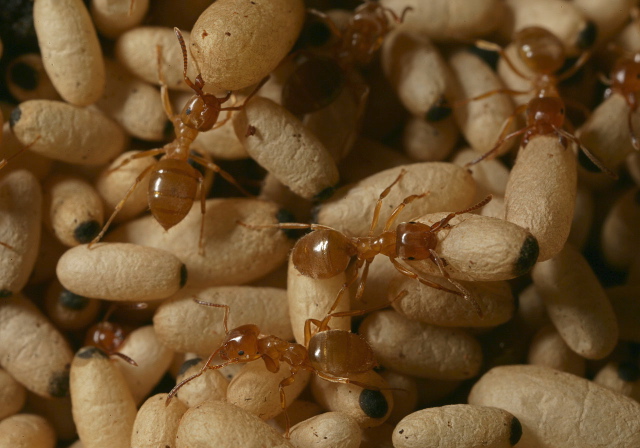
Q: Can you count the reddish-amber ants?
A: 7